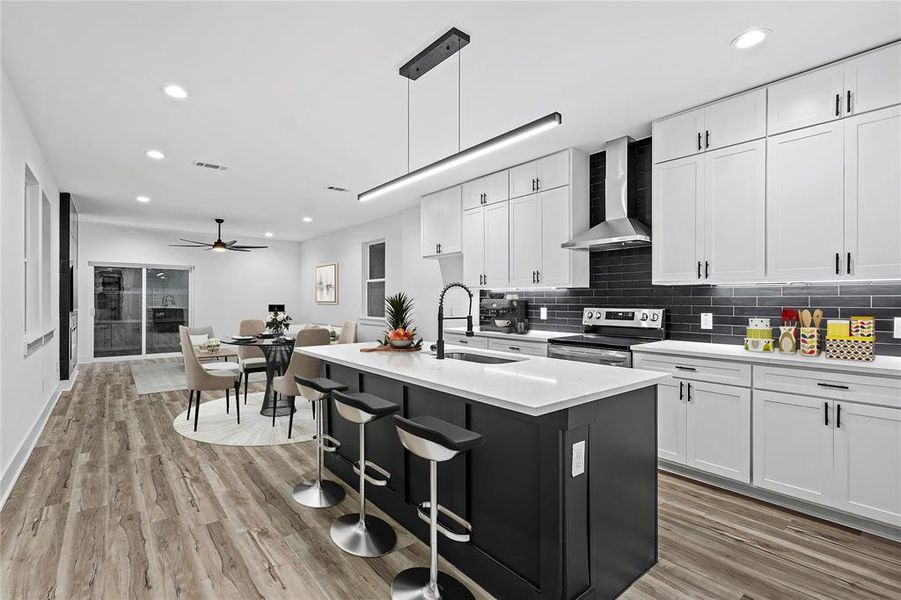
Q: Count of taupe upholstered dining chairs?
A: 4